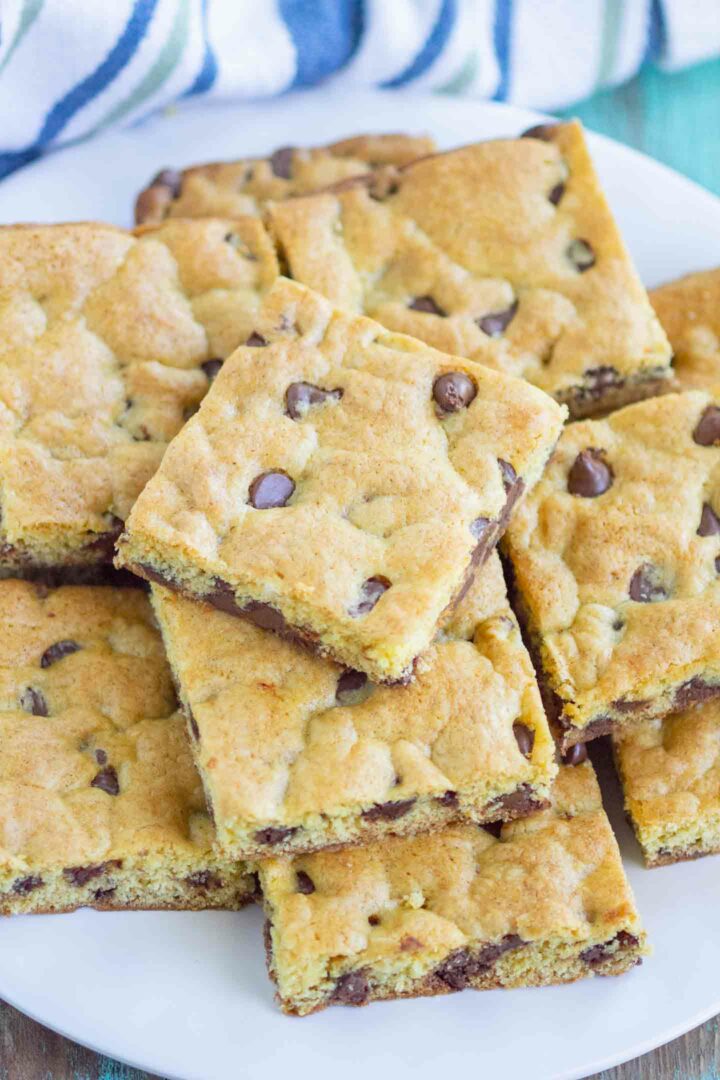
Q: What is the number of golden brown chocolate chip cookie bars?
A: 10